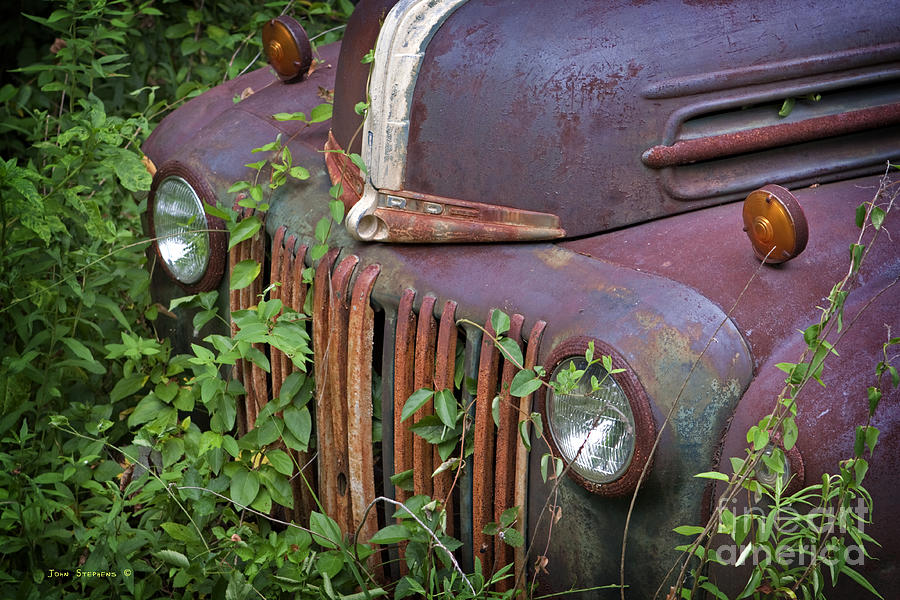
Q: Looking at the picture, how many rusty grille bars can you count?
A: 15